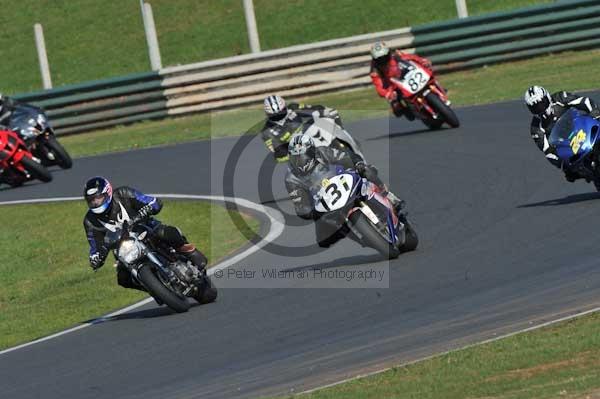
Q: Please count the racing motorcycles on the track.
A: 7